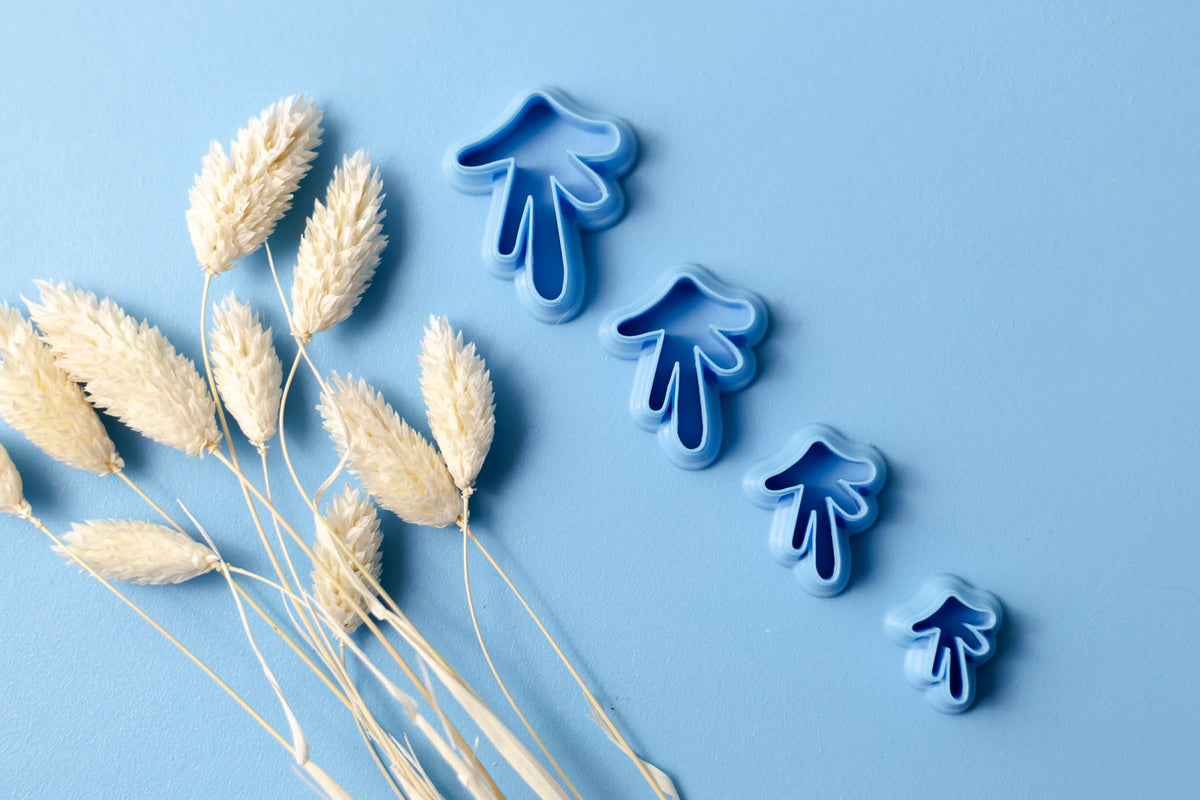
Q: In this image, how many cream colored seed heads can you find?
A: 10